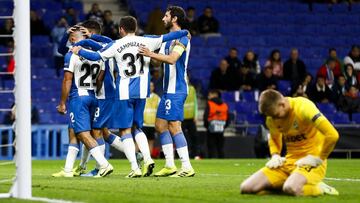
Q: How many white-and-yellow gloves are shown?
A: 2